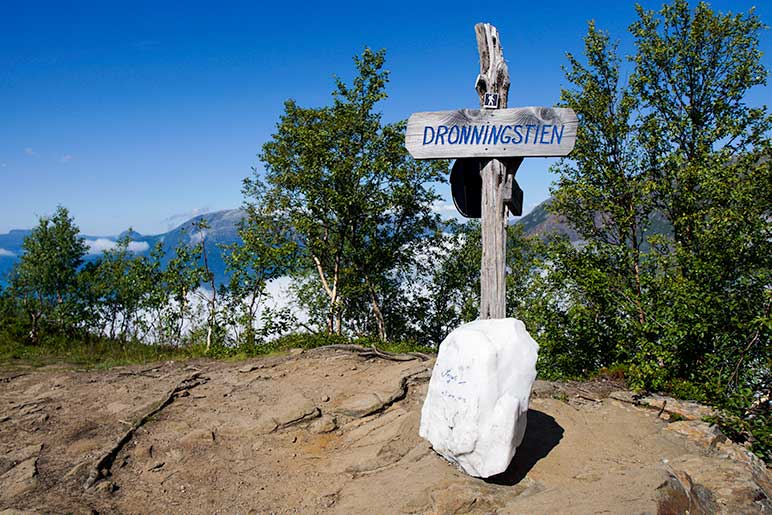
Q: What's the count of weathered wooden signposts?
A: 1